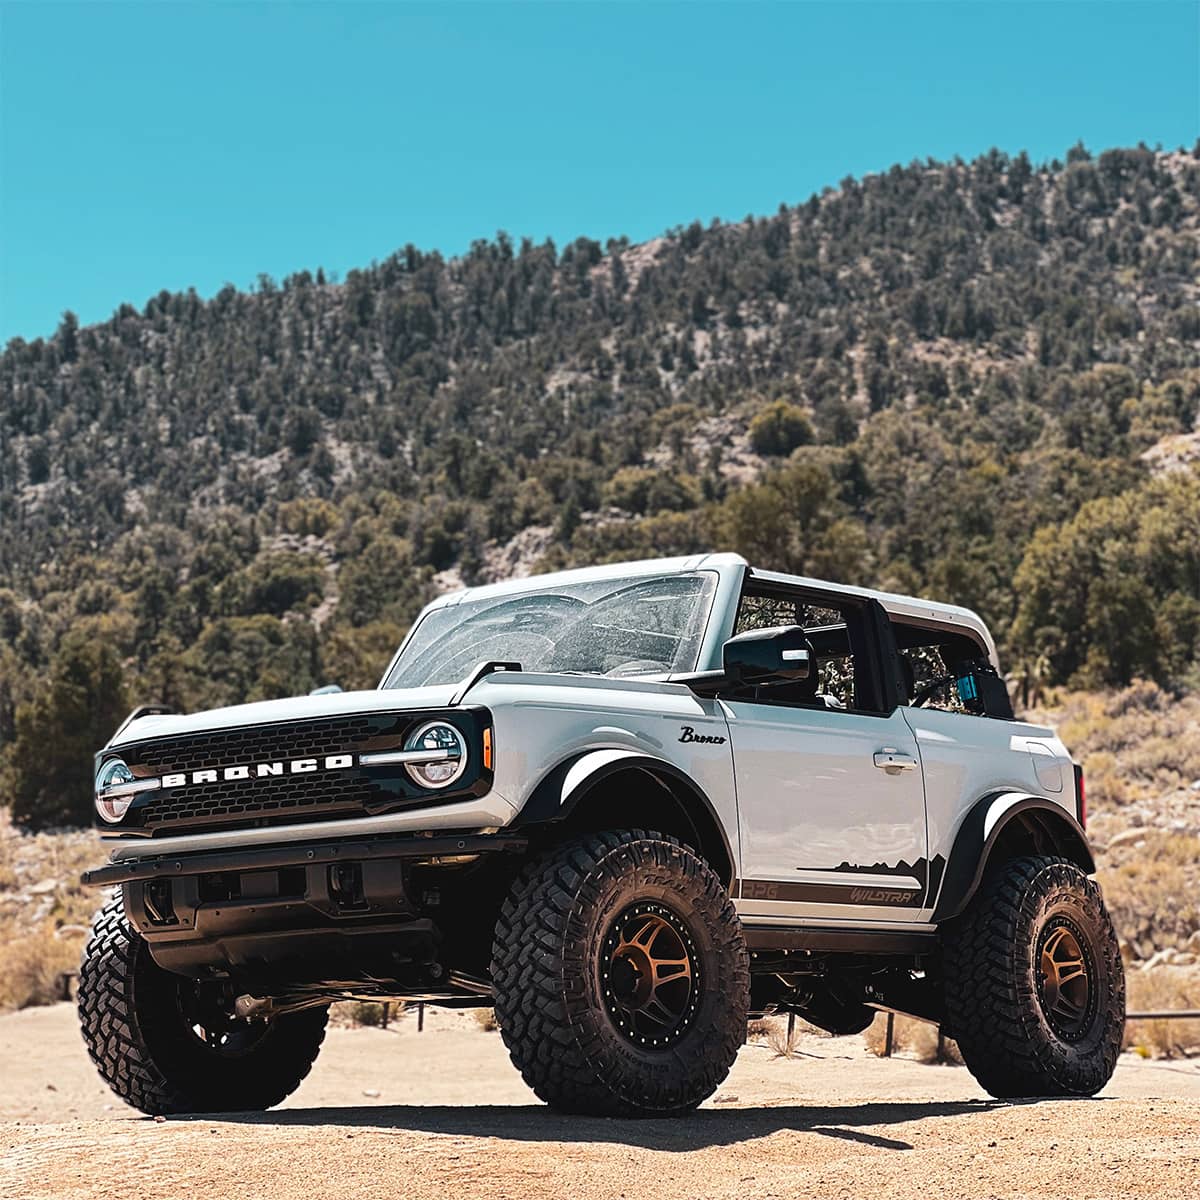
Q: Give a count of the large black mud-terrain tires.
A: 3